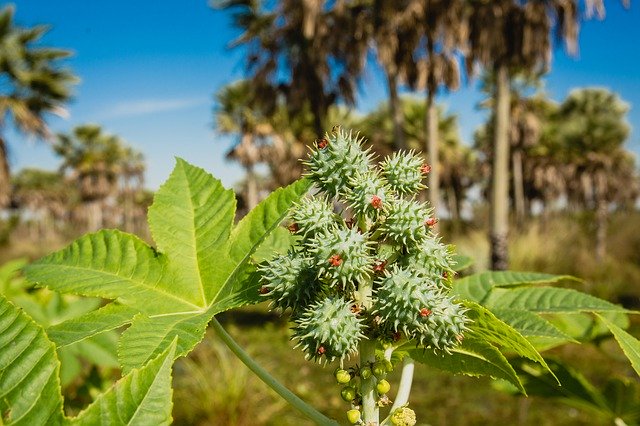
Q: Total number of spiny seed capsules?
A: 11